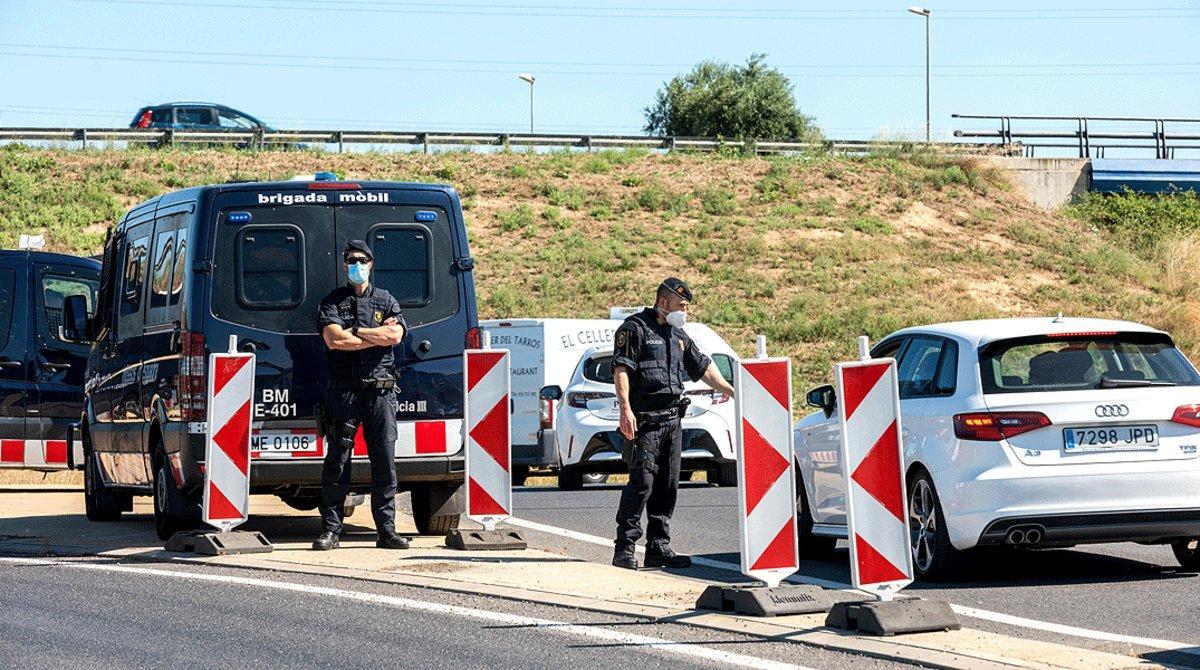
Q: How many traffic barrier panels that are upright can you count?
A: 4